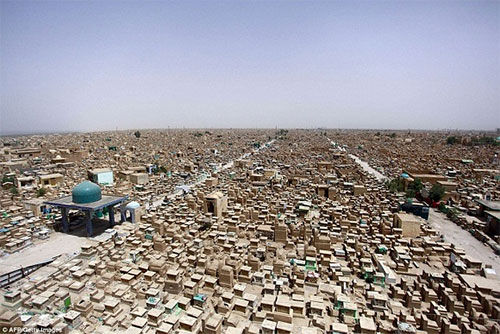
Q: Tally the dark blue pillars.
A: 3